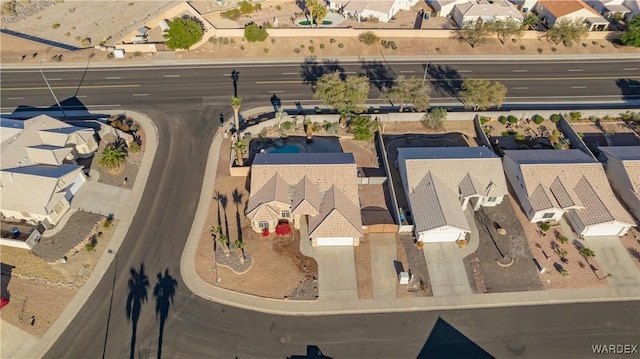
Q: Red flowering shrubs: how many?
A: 2